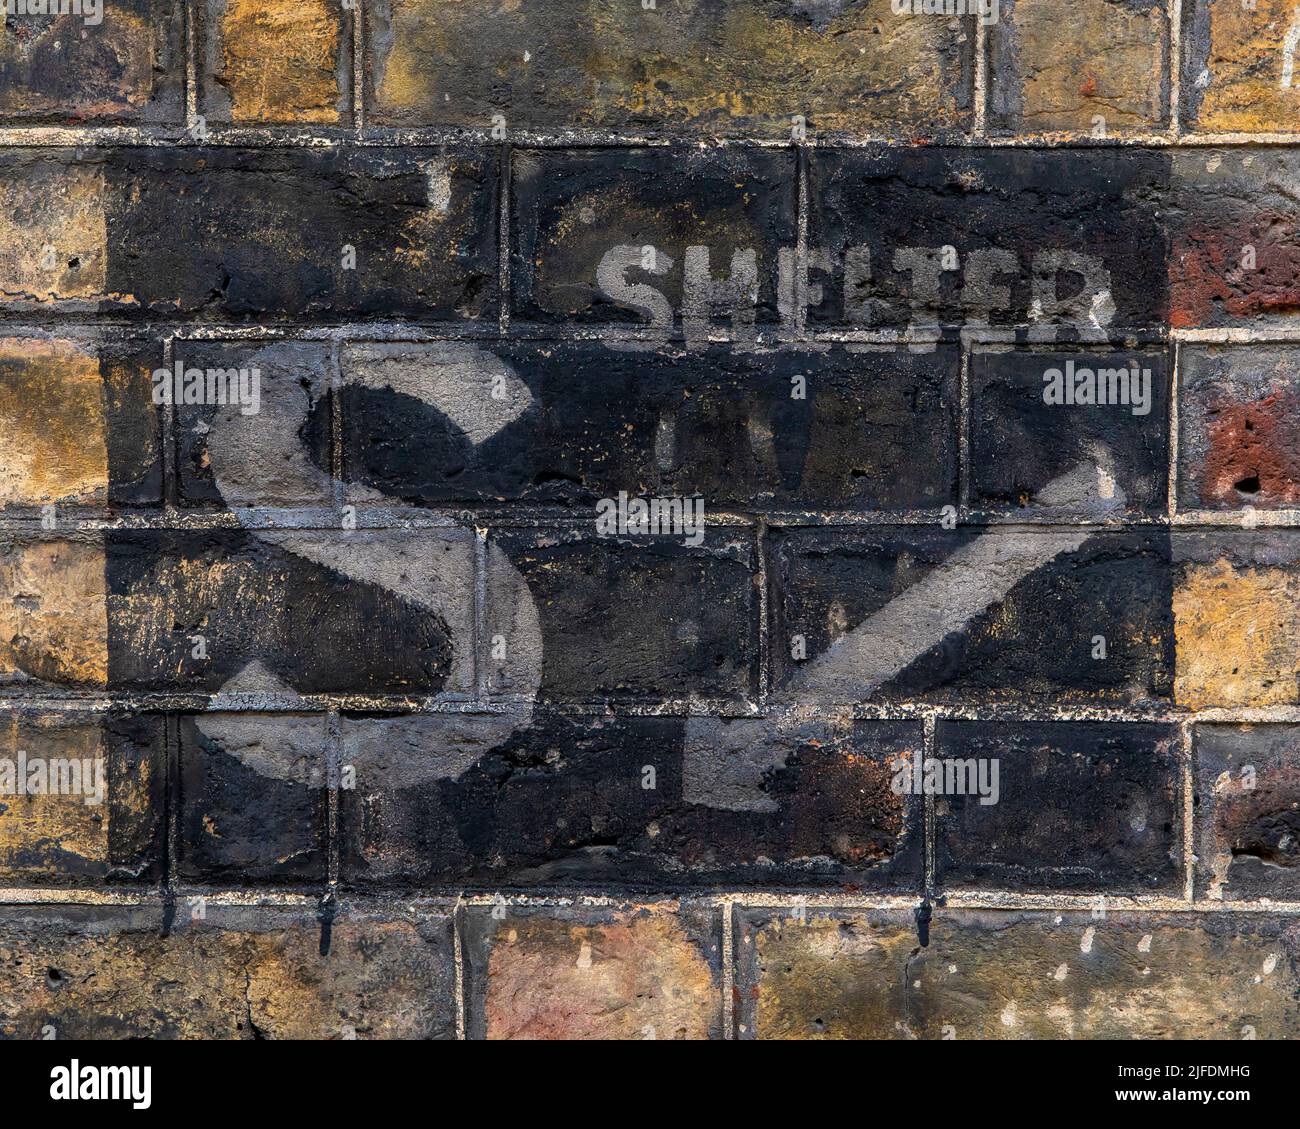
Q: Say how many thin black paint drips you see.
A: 3